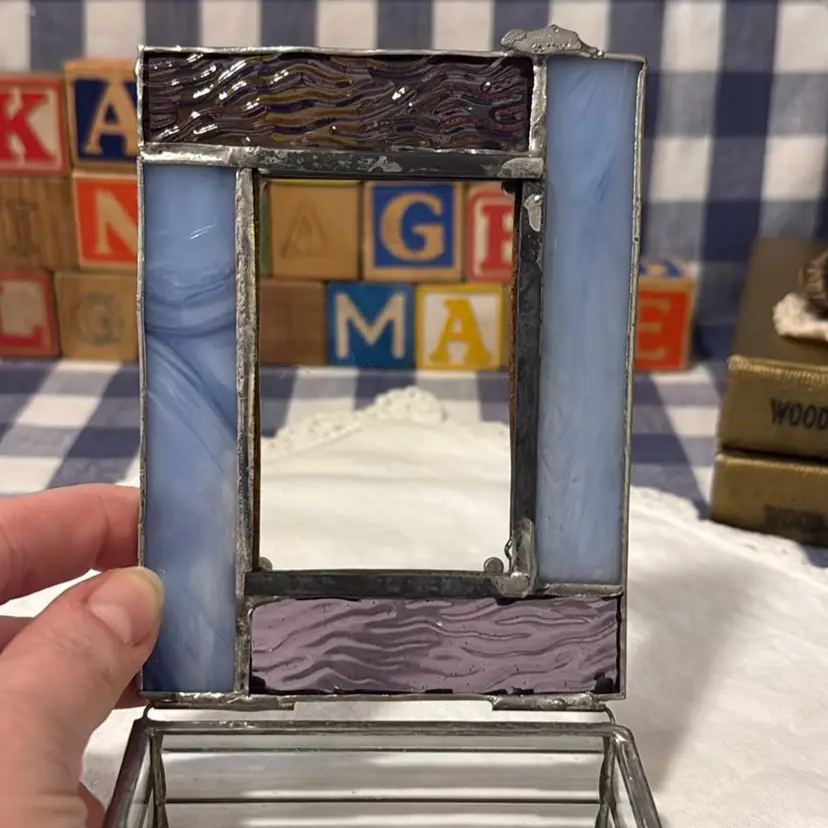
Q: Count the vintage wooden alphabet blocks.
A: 13